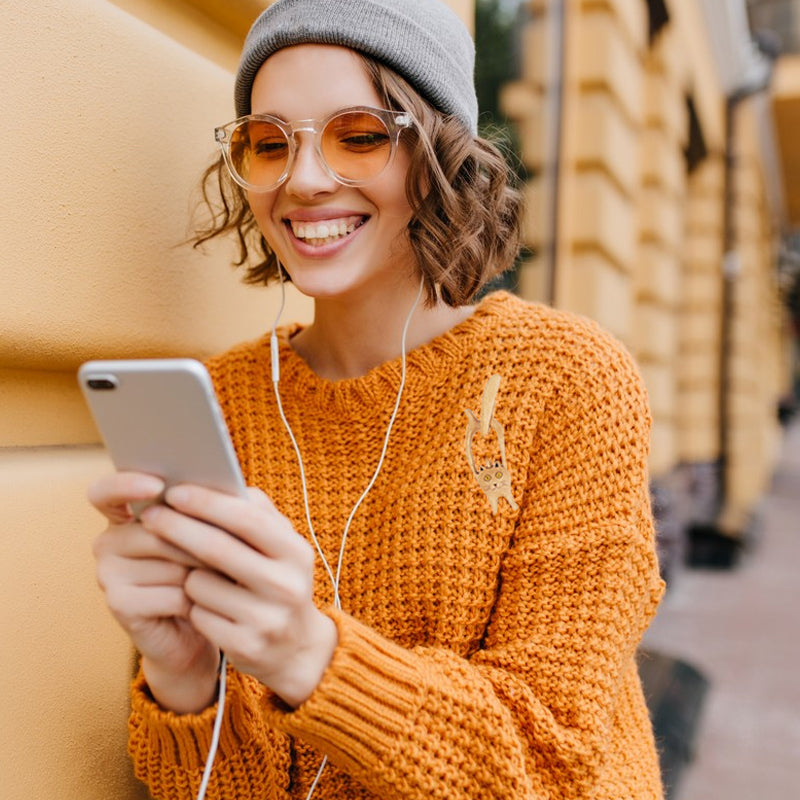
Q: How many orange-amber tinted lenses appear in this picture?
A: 2